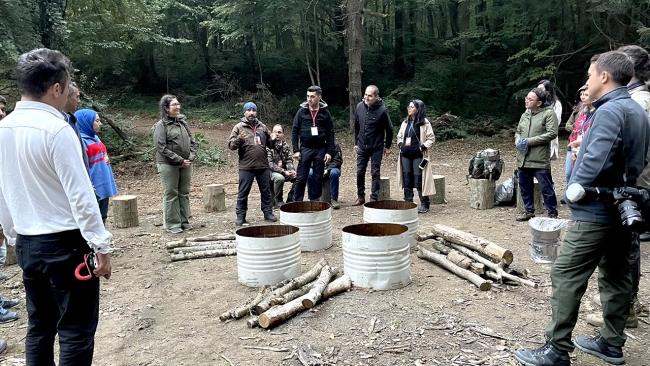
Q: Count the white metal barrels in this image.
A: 4